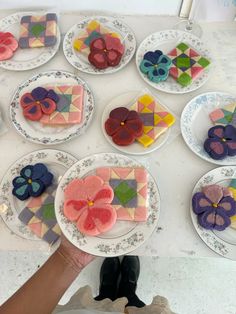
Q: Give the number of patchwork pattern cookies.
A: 9